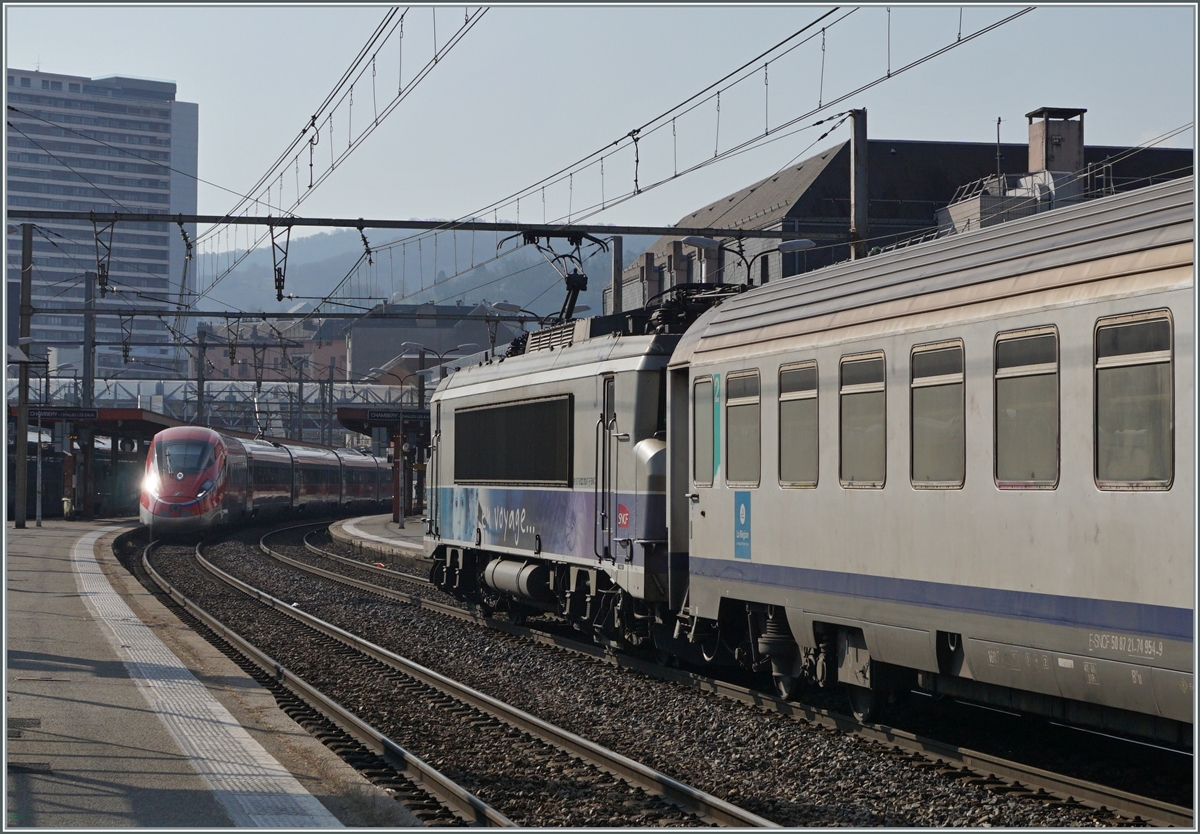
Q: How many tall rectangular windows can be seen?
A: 7